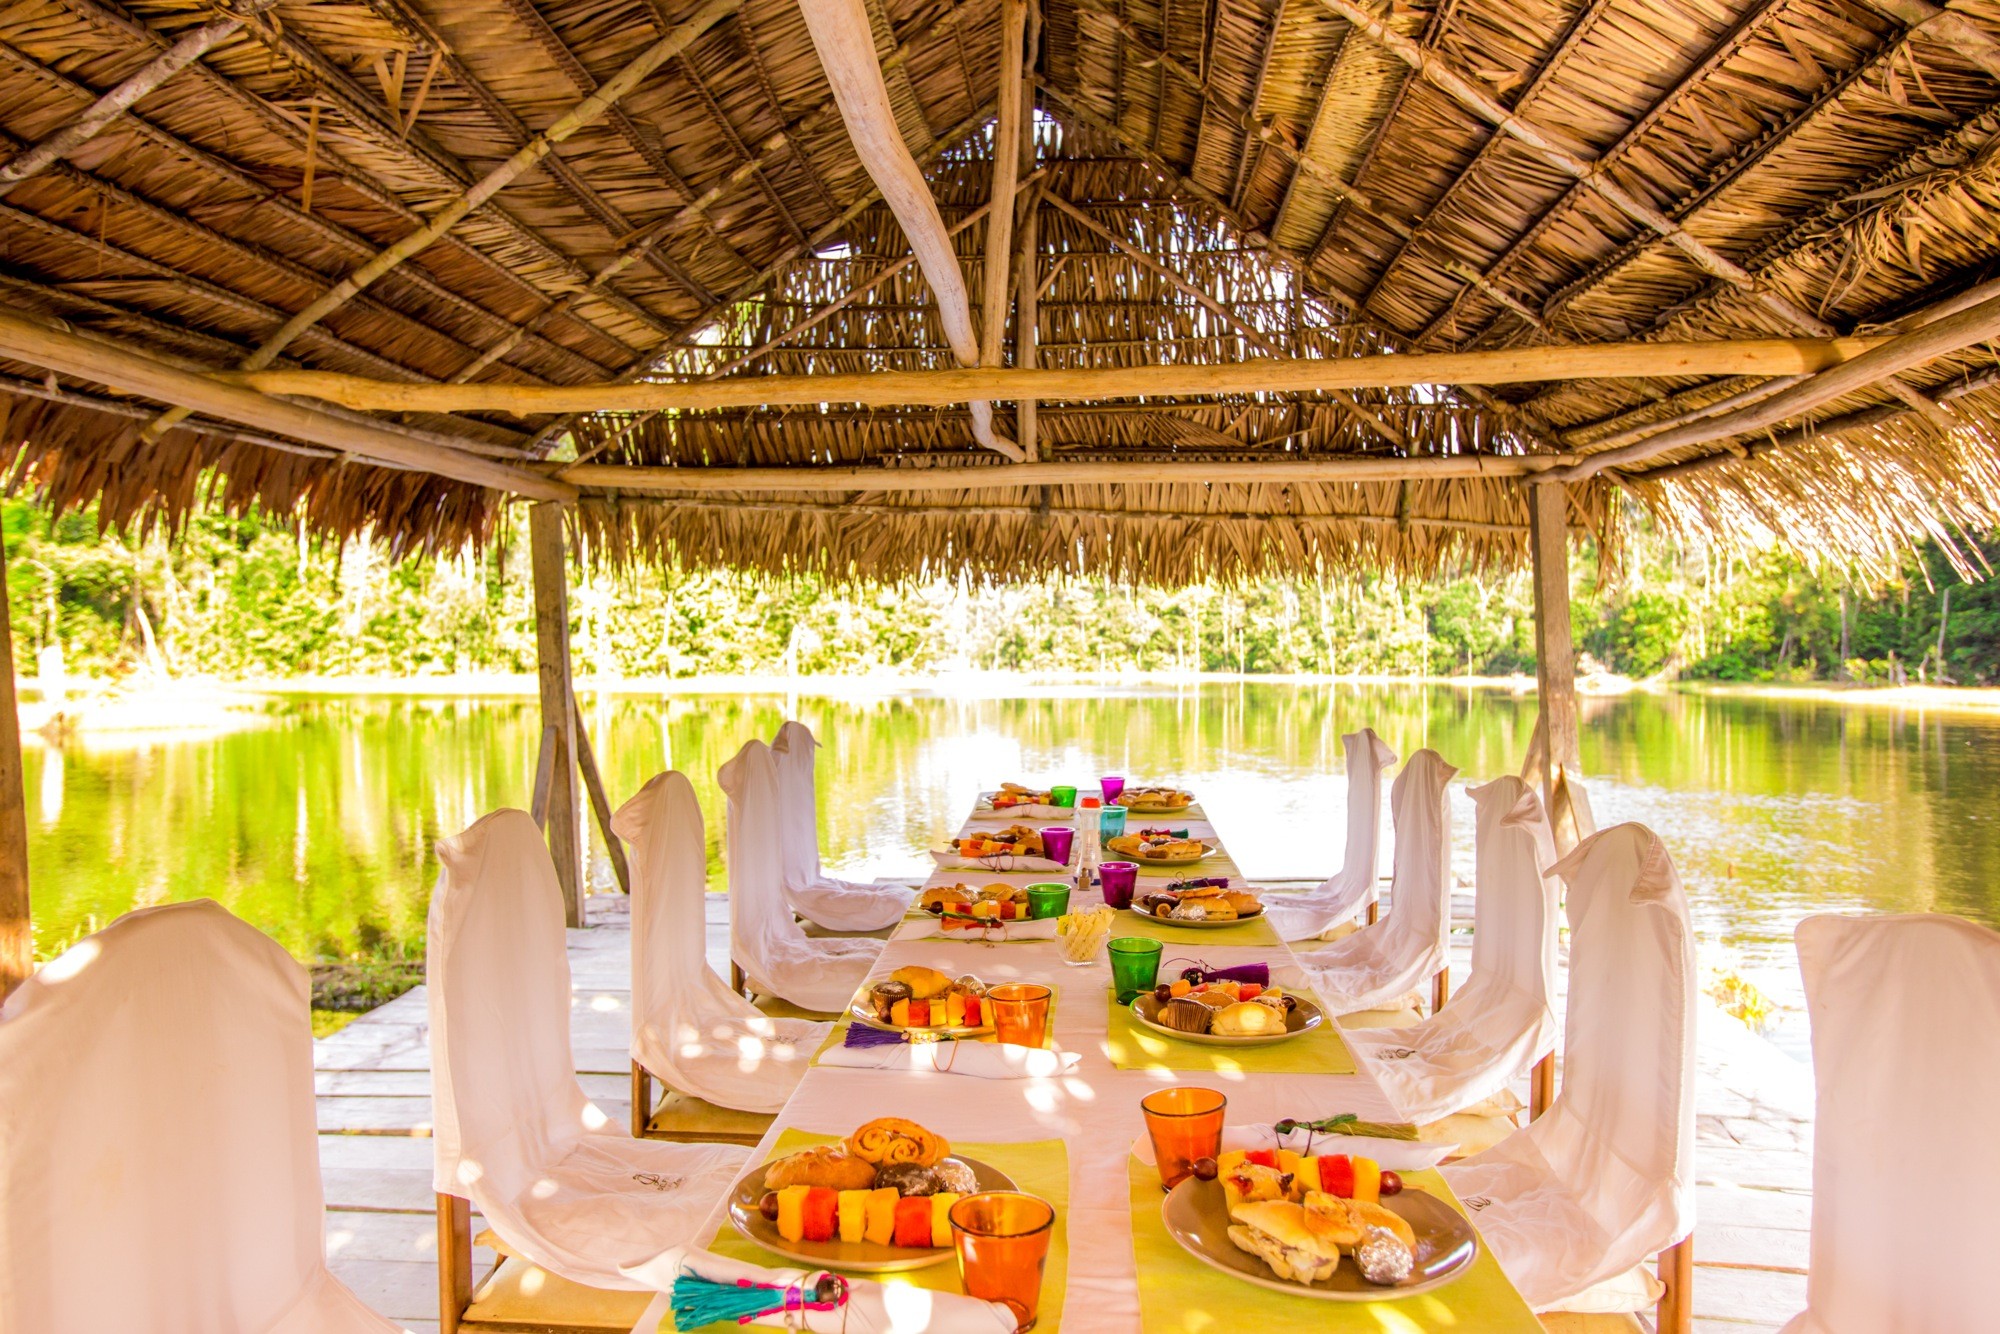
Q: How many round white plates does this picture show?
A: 0